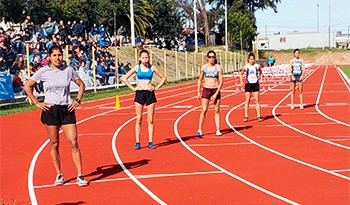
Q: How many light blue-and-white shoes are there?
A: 2